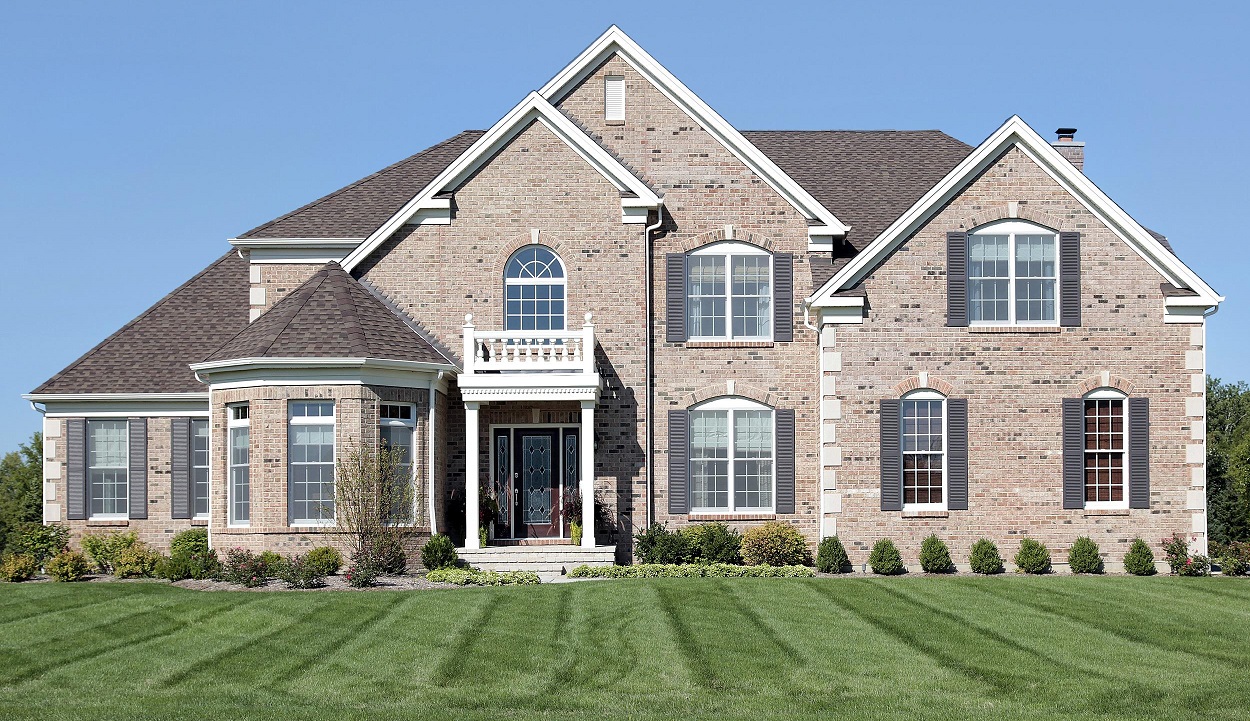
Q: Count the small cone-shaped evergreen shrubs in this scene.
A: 7